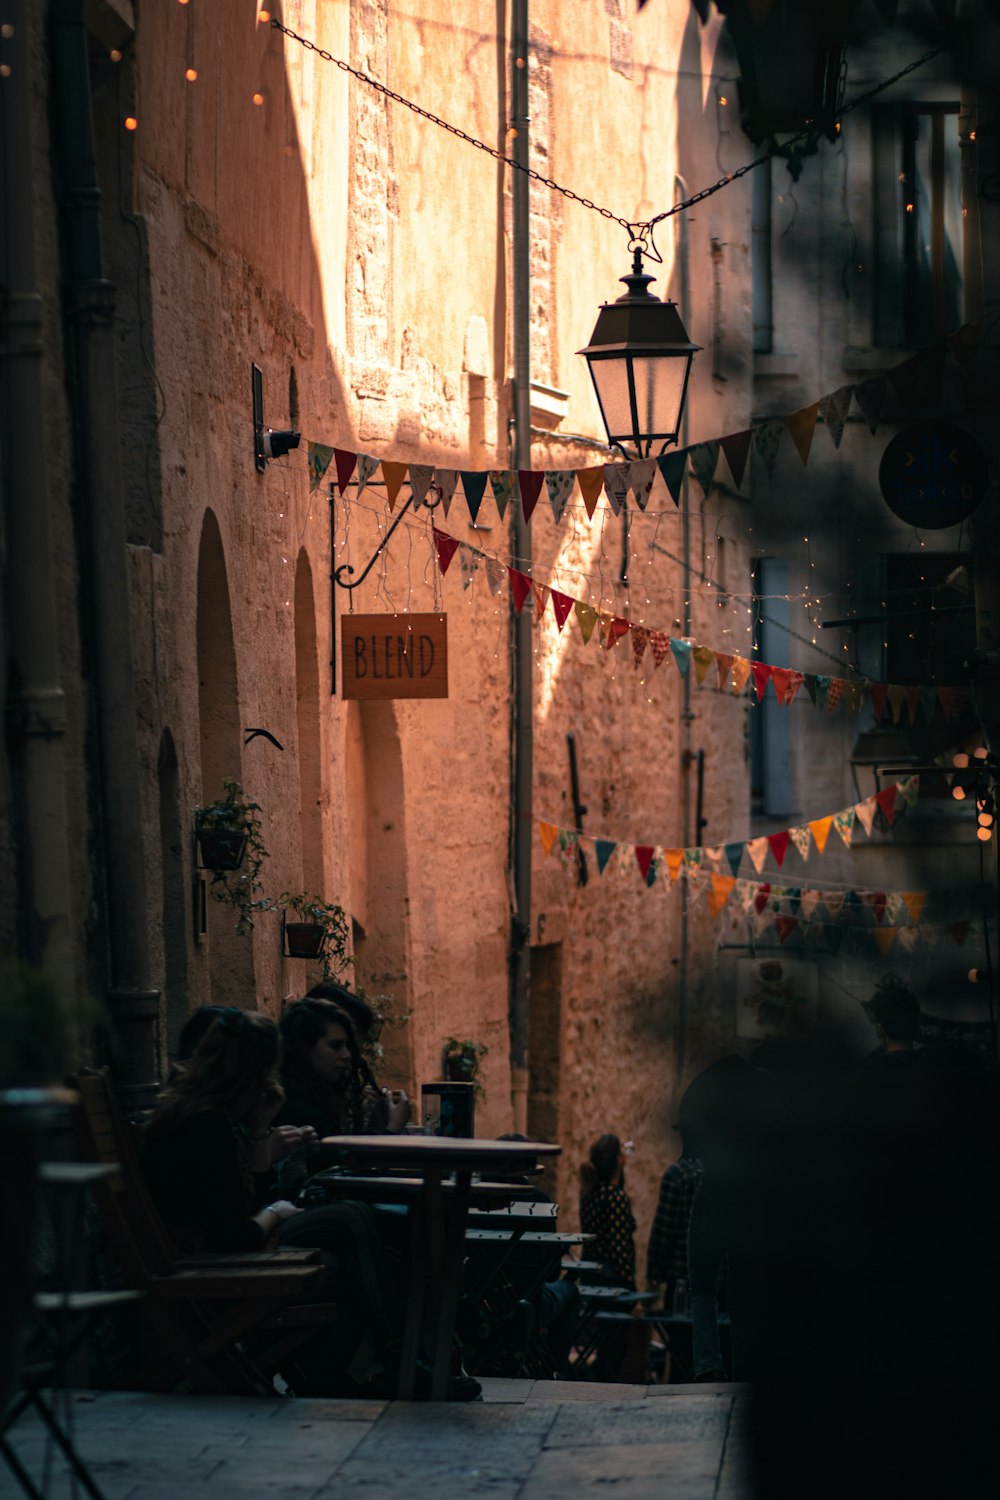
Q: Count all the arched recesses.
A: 4